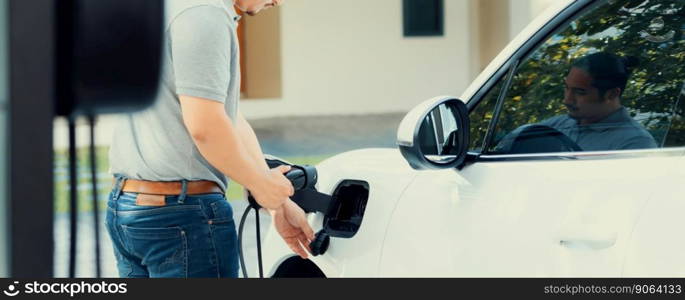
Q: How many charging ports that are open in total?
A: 1